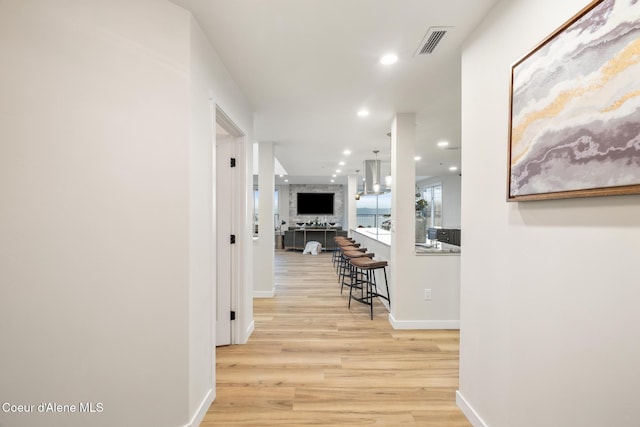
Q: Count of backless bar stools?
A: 6